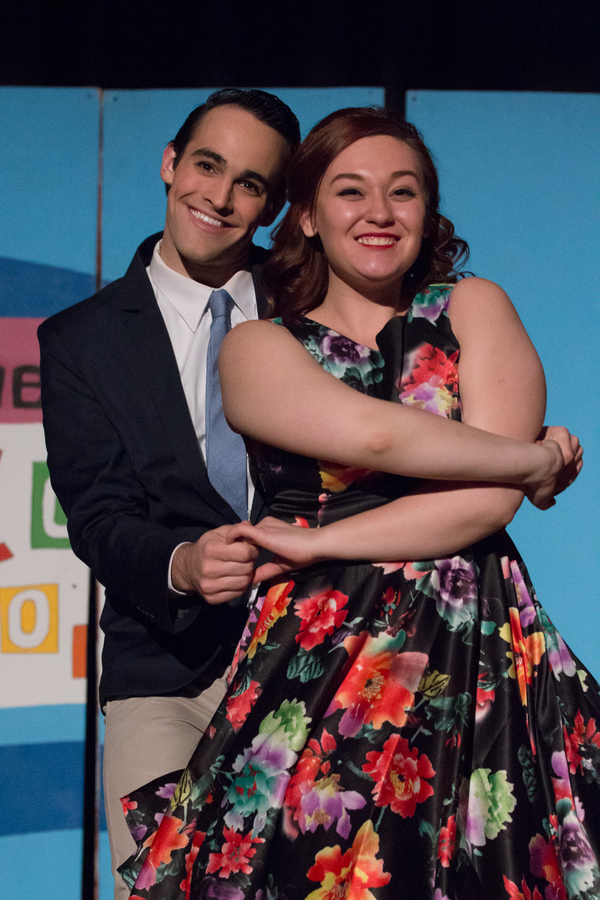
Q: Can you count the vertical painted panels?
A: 3